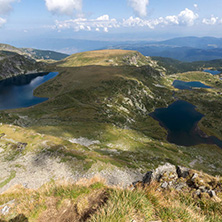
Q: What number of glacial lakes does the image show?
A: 4